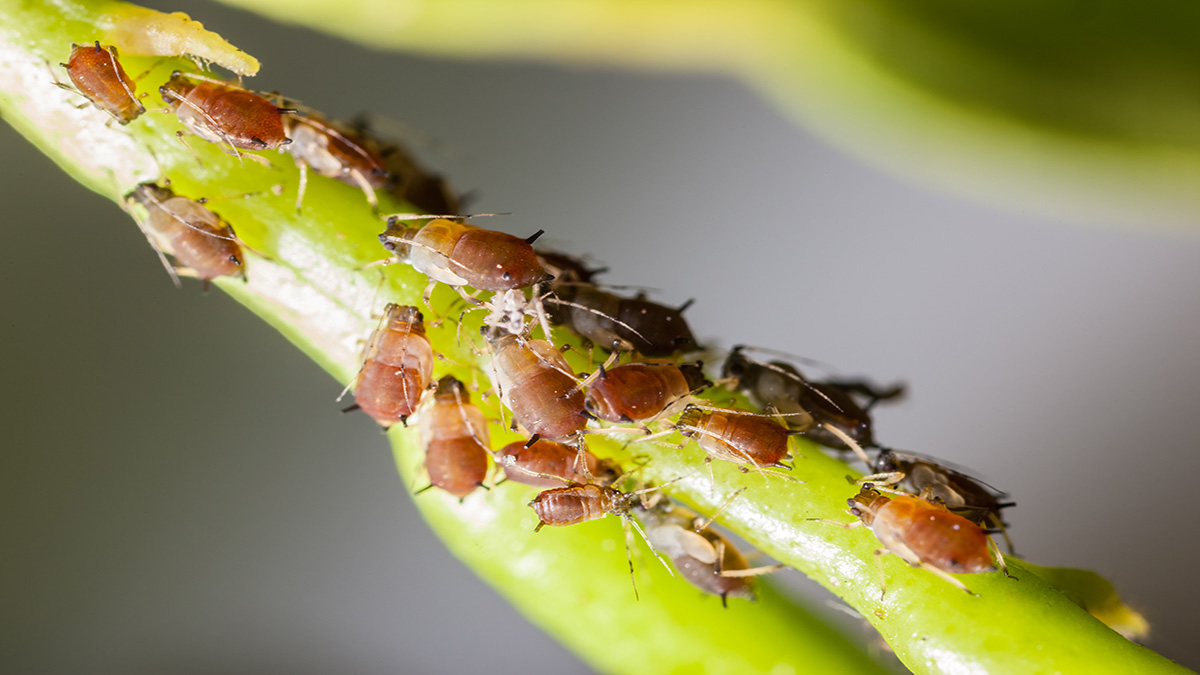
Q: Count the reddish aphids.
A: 14